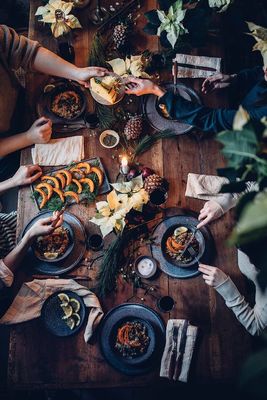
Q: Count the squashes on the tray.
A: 12